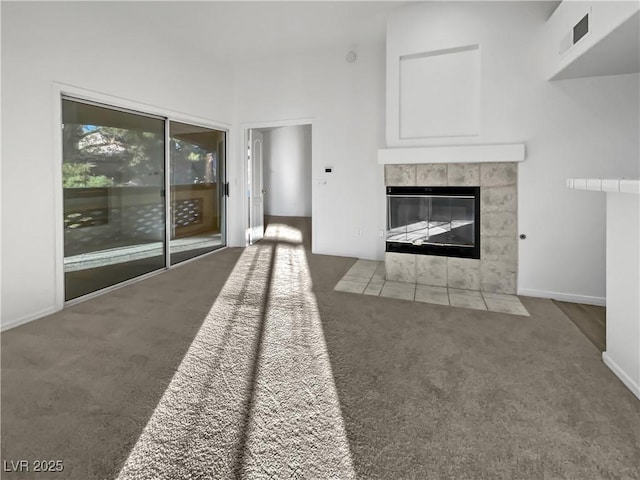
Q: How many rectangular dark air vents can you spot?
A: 1